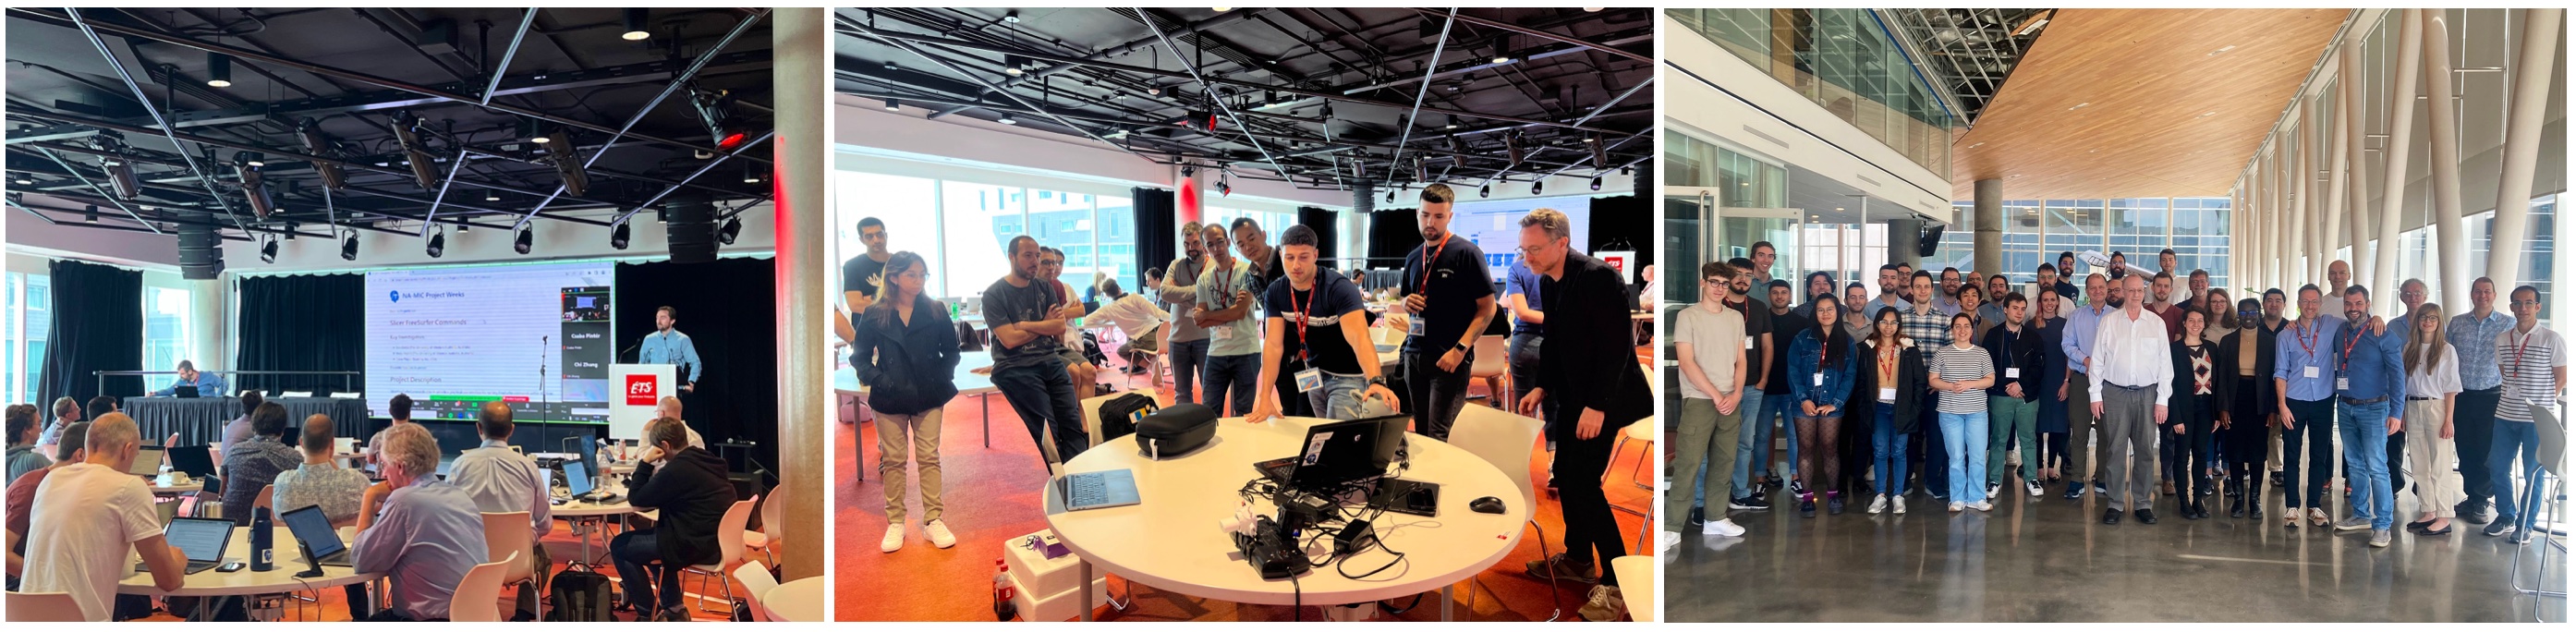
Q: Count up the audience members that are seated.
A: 13